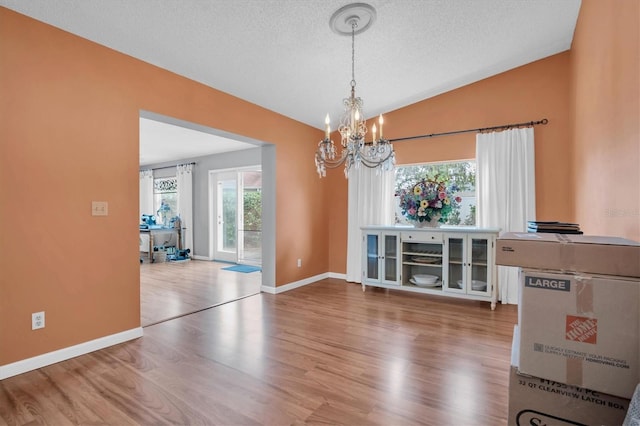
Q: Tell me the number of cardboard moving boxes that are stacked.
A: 3